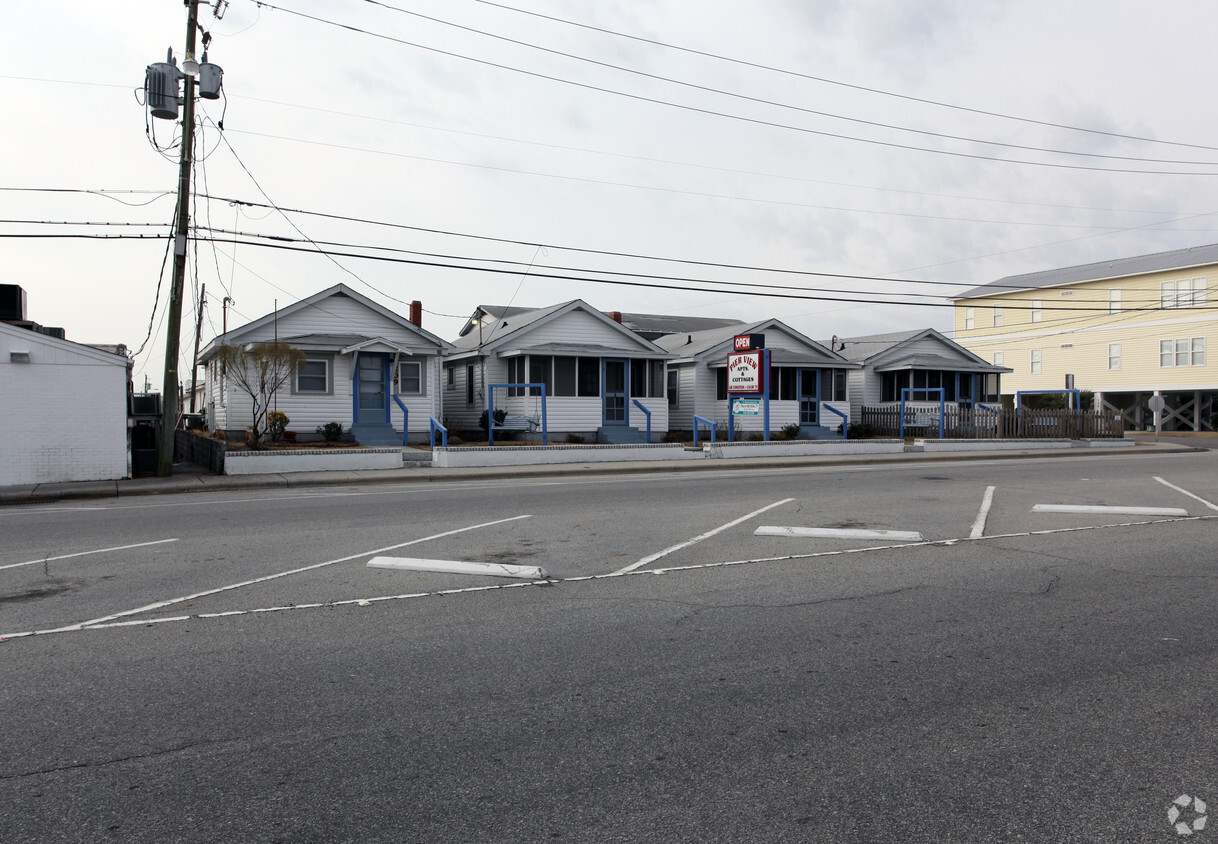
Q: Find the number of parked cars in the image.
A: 0